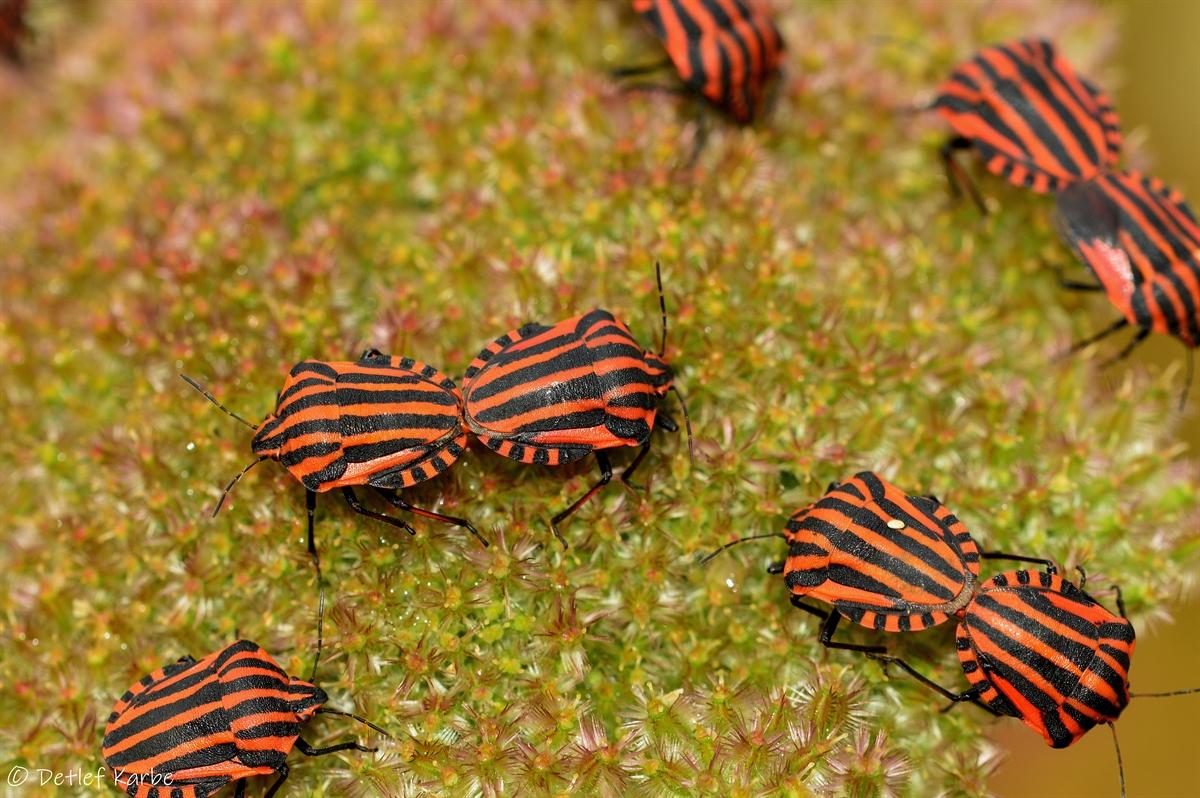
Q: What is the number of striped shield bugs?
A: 8